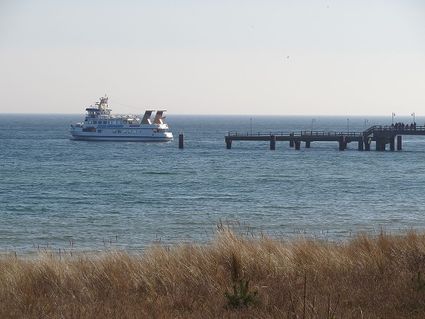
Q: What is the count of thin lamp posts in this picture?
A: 6